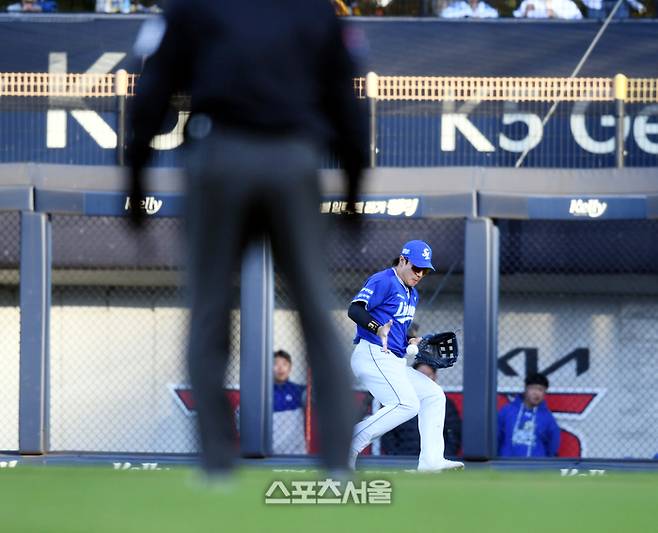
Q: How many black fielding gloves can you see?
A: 1